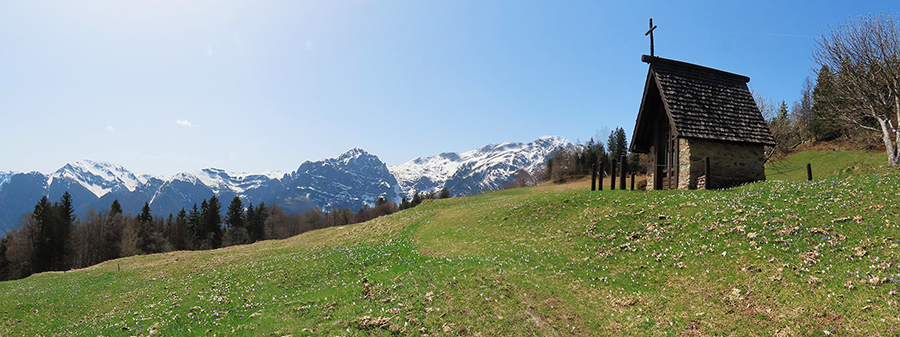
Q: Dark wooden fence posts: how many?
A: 7